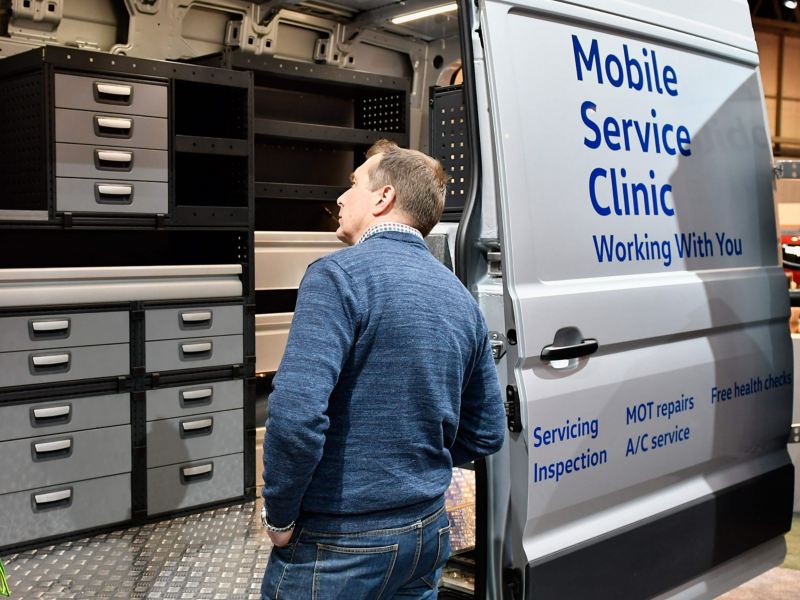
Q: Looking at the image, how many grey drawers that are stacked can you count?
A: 14